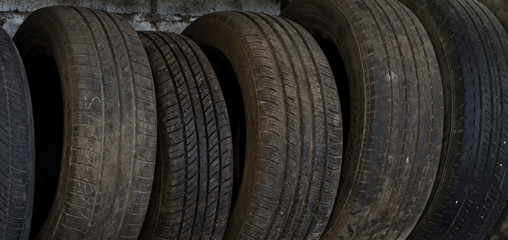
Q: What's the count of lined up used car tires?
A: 6